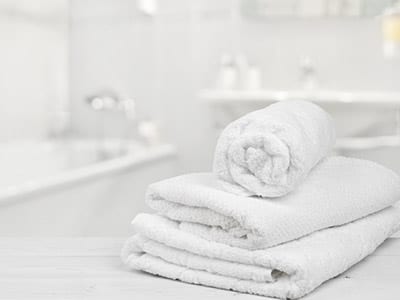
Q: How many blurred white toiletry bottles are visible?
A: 2